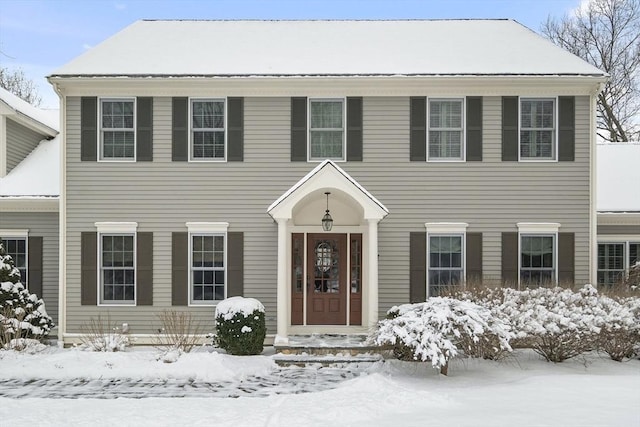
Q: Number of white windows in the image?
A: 11